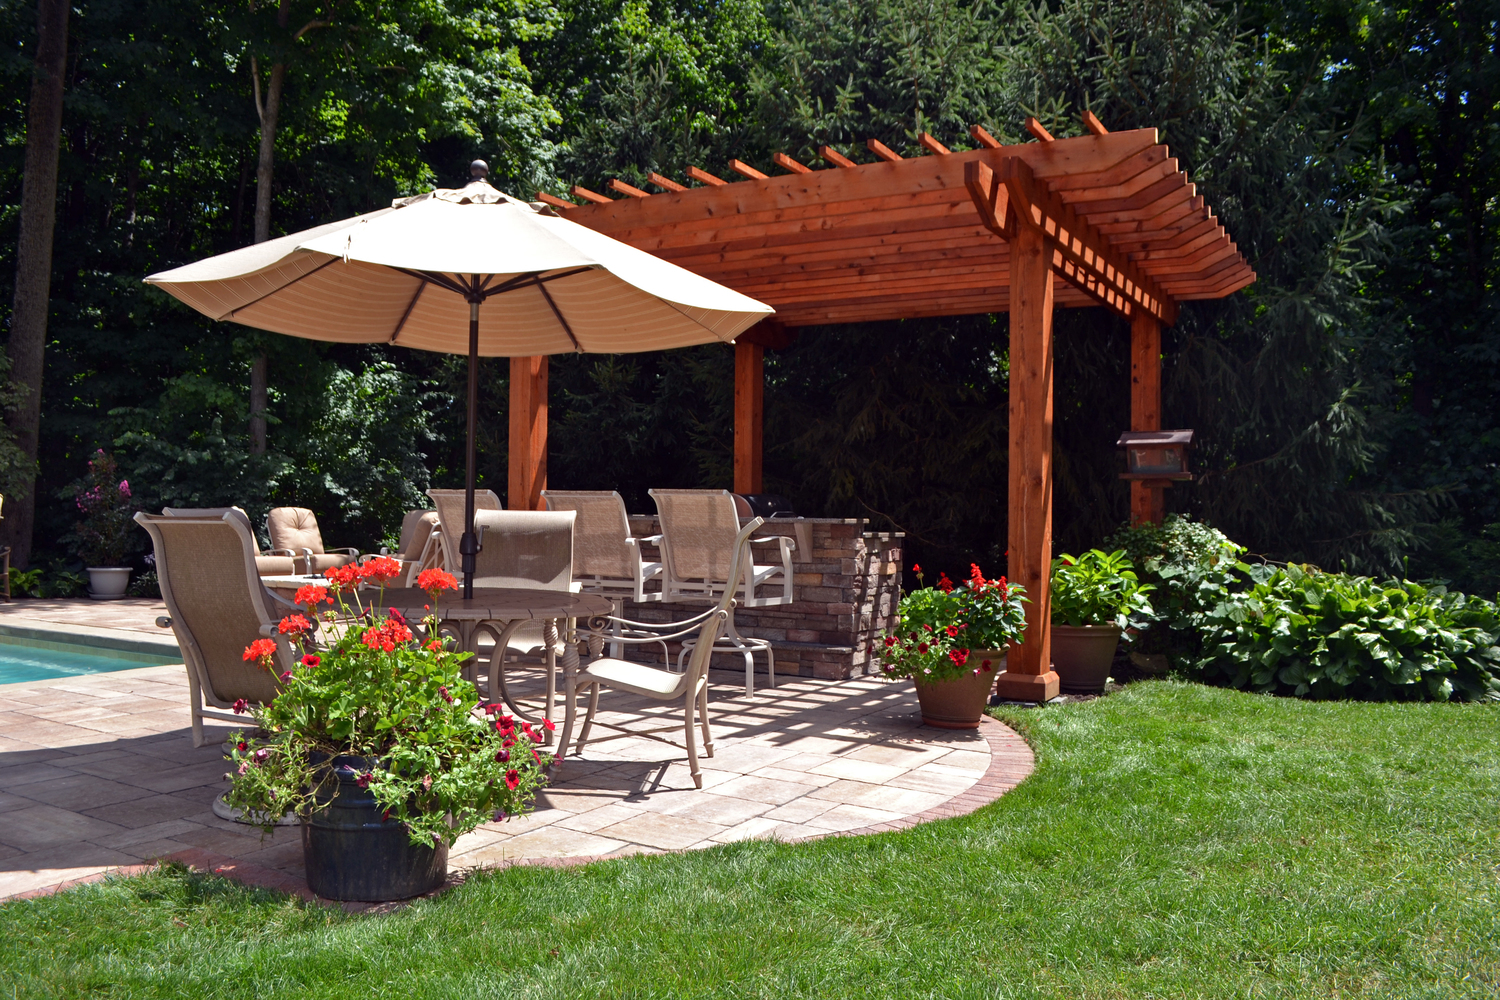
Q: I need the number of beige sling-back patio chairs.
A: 6